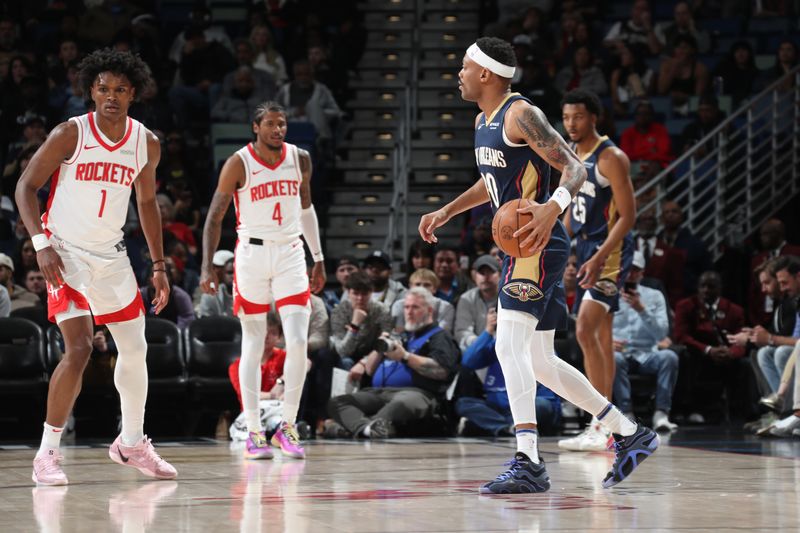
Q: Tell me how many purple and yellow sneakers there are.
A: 2